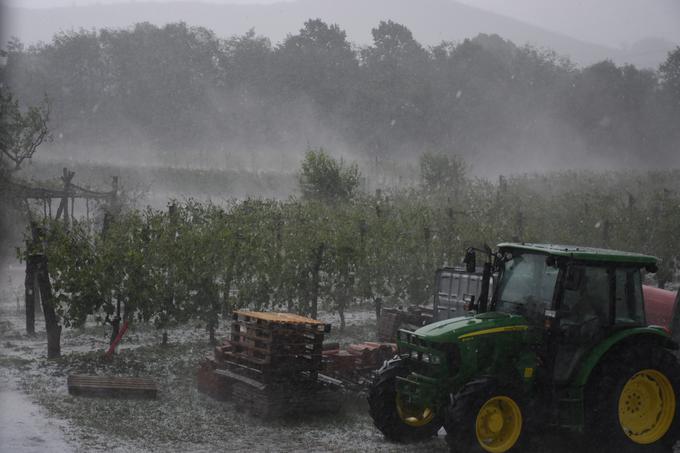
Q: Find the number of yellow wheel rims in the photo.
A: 3